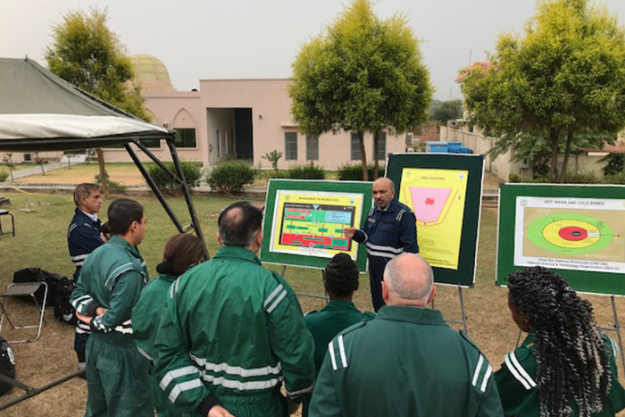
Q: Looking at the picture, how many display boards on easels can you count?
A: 3